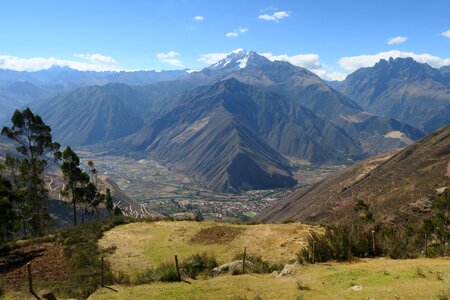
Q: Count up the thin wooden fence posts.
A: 7